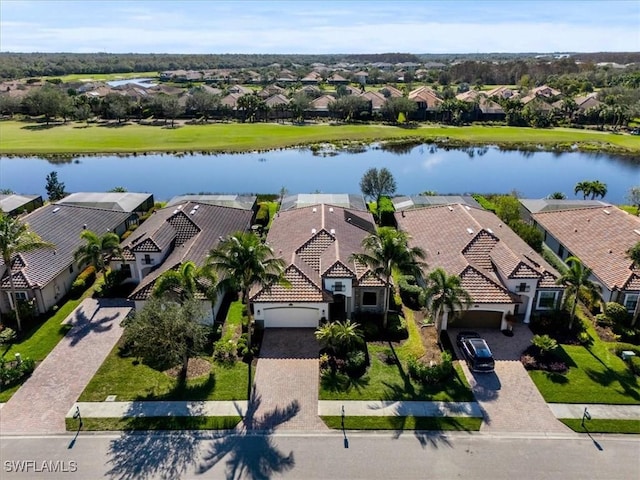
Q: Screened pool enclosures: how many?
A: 6